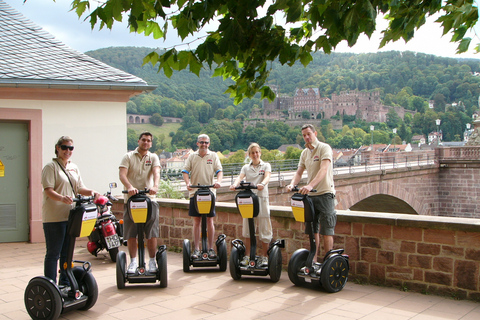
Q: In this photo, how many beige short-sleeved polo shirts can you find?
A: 5